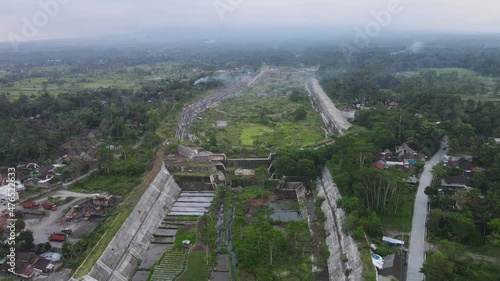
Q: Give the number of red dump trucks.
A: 3